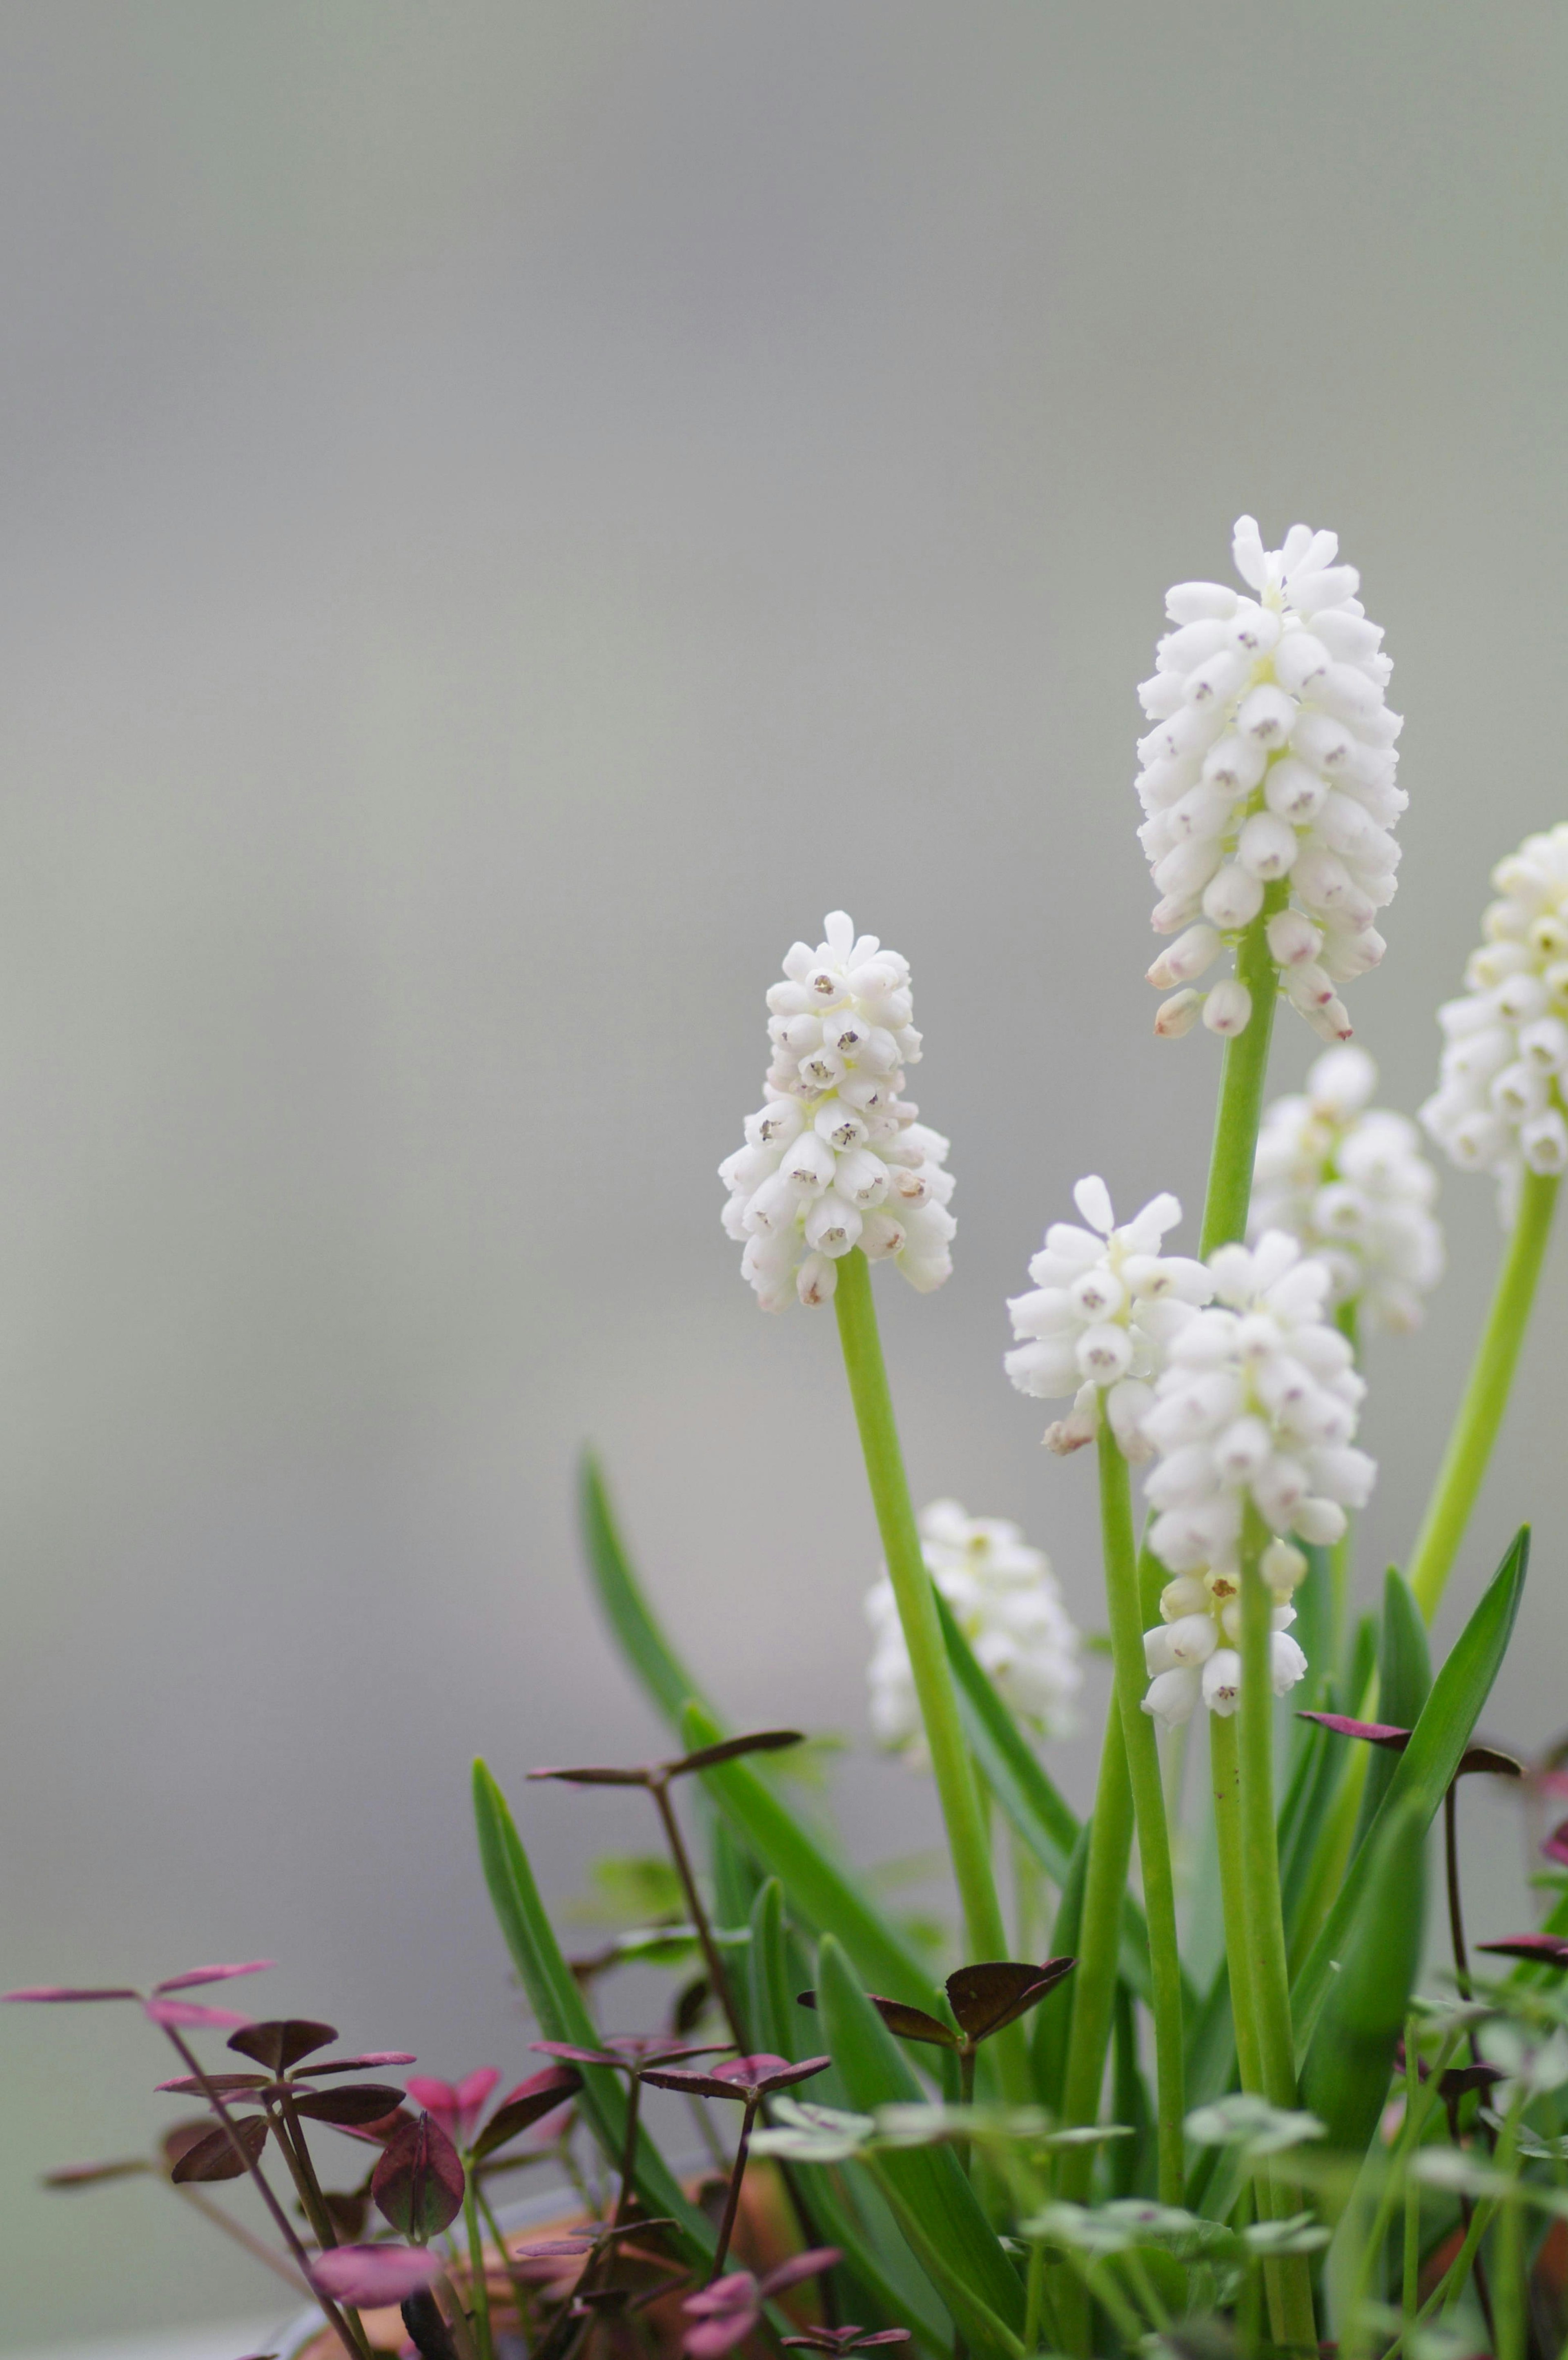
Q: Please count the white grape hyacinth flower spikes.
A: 8